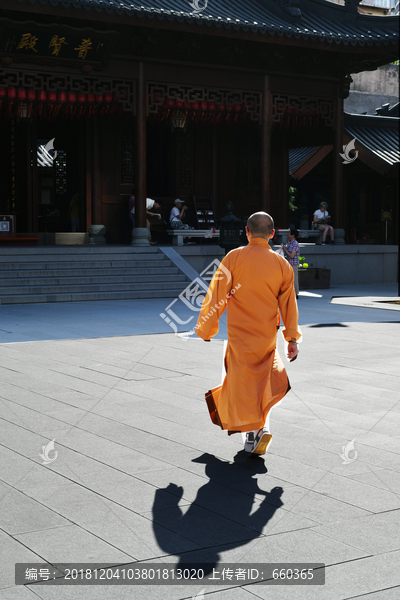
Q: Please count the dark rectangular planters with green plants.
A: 1